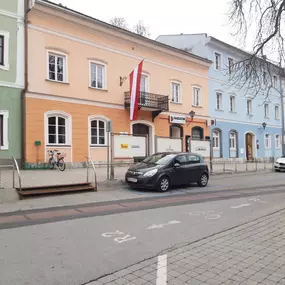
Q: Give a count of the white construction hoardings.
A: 3